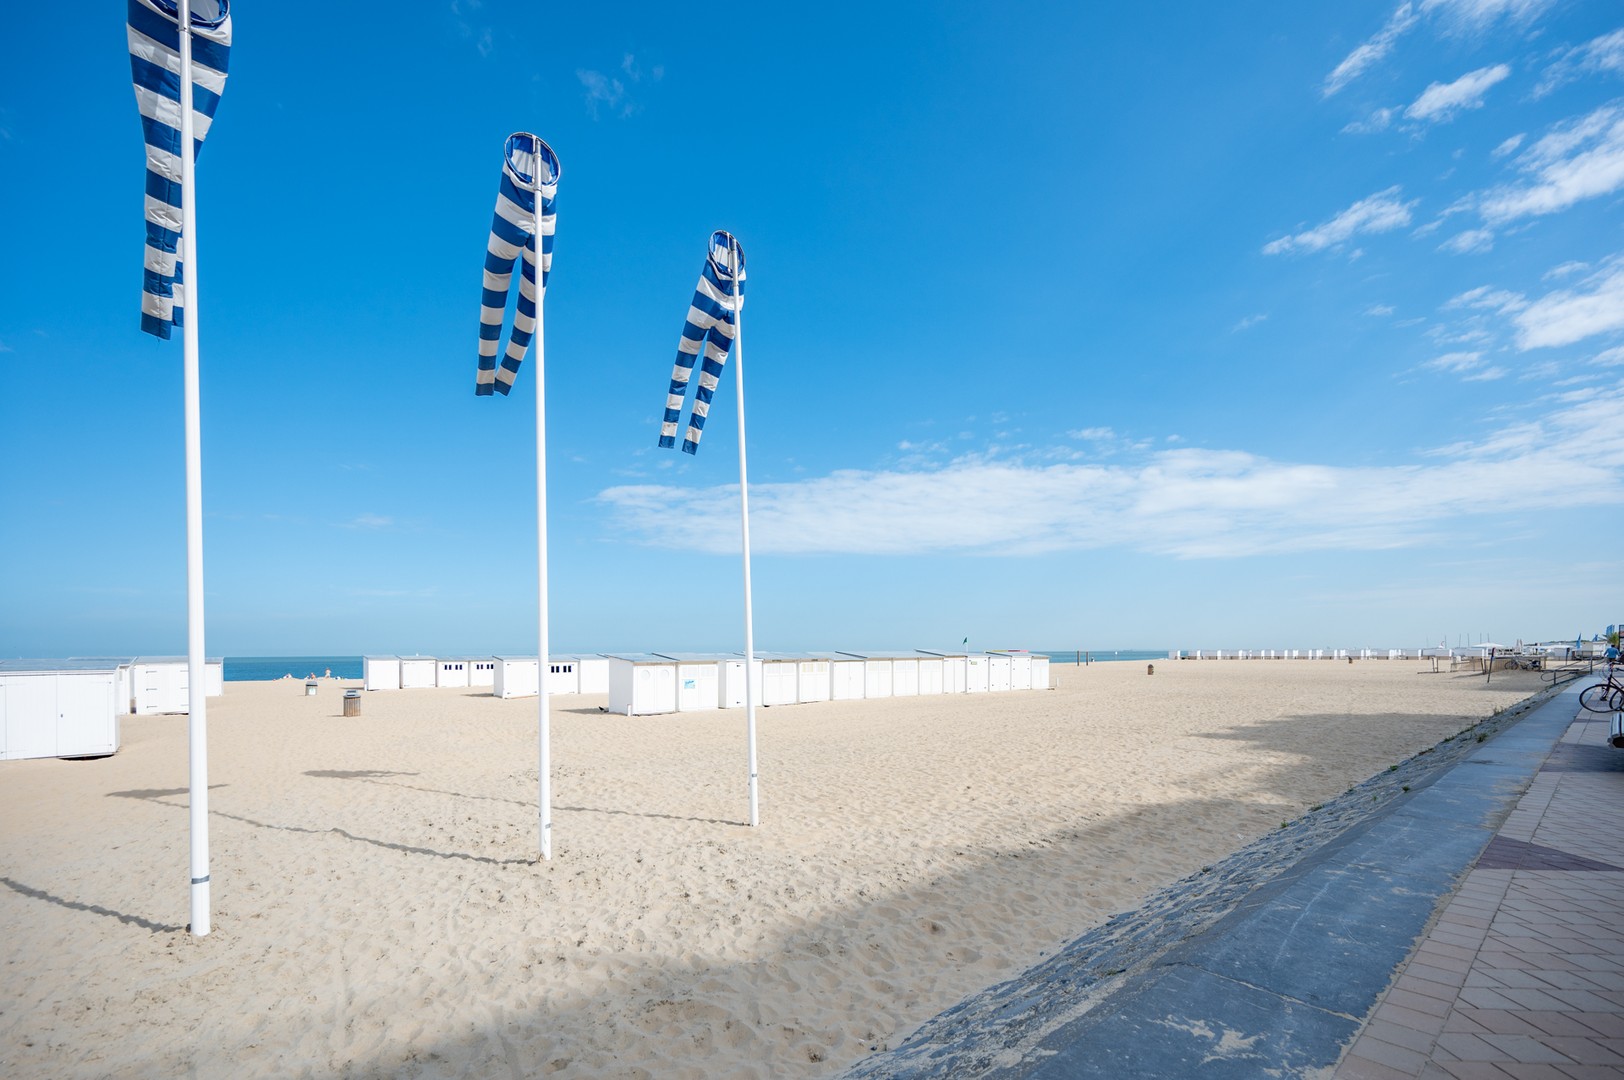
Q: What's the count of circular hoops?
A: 3